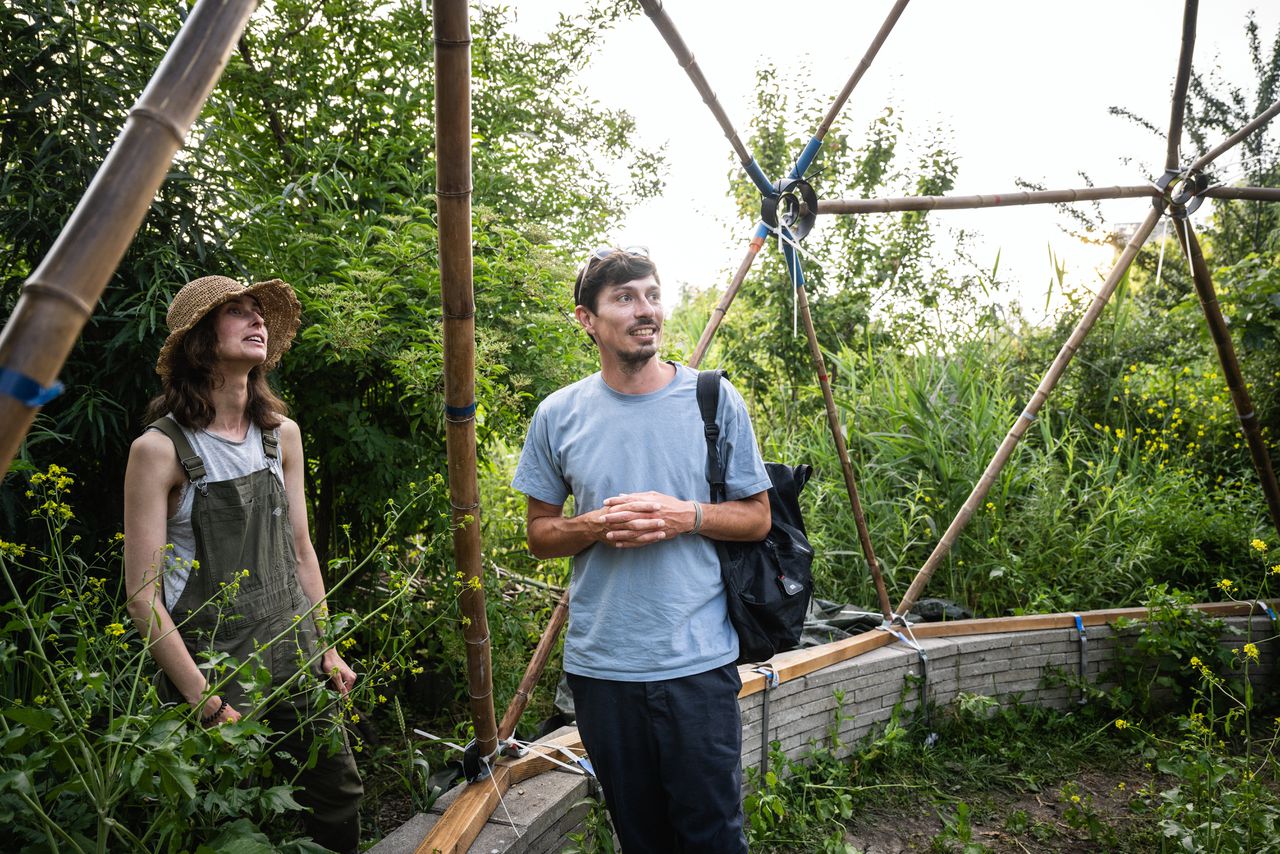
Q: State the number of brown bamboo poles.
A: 12